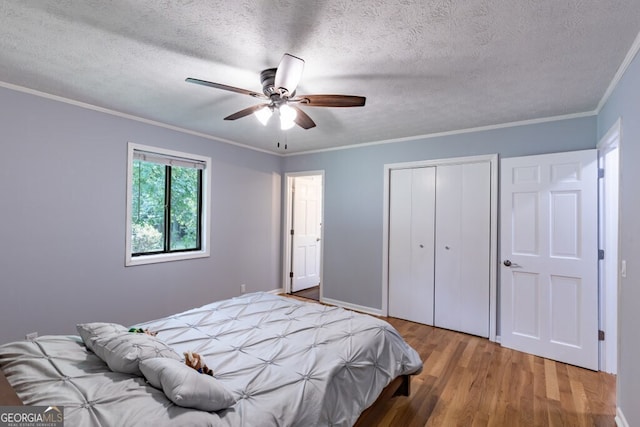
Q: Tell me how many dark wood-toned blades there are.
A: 4